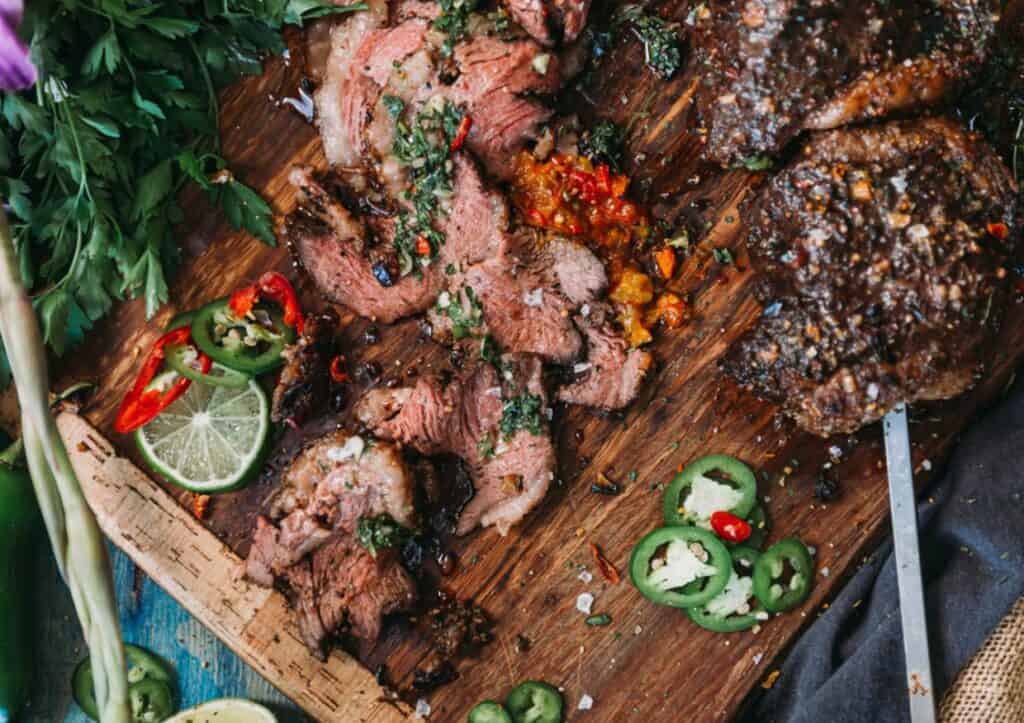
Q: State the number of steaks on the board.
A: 2